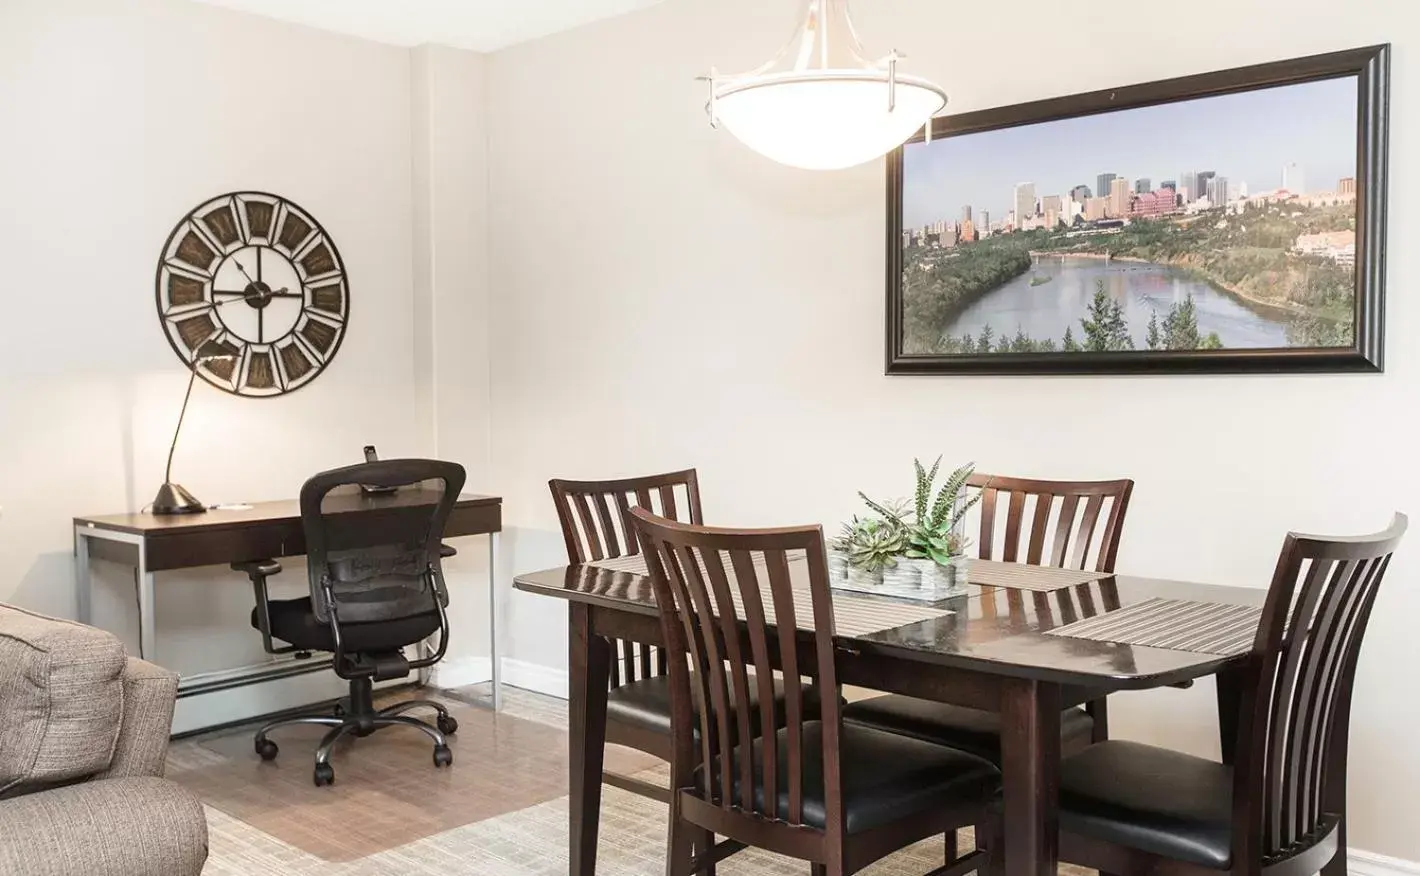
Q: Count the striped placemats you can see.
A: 4